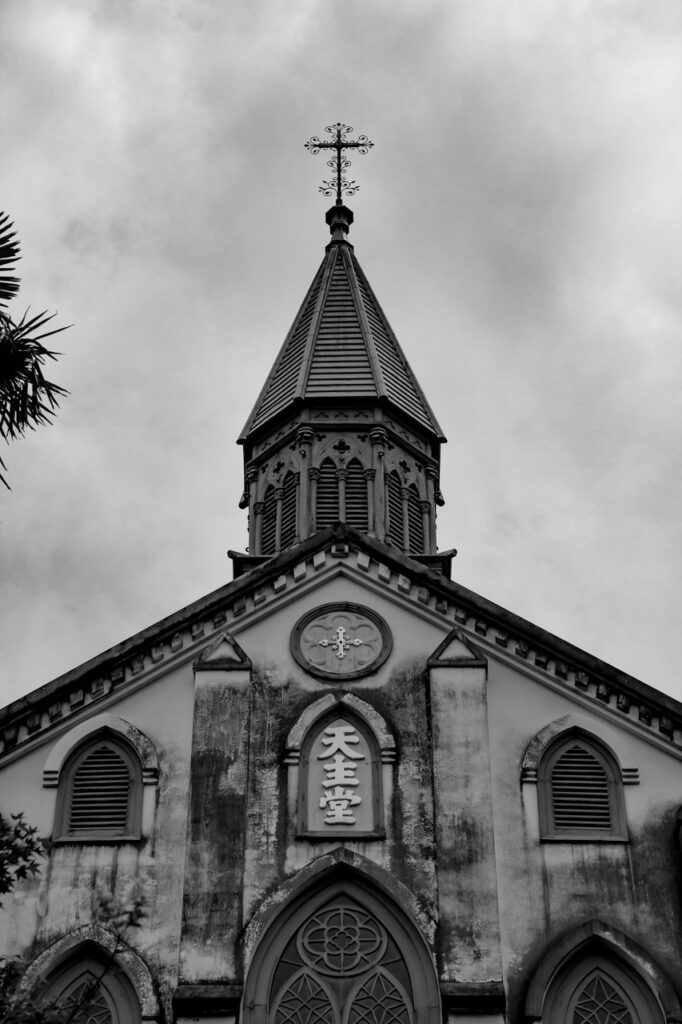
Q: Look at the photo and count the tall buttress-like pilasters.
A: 2